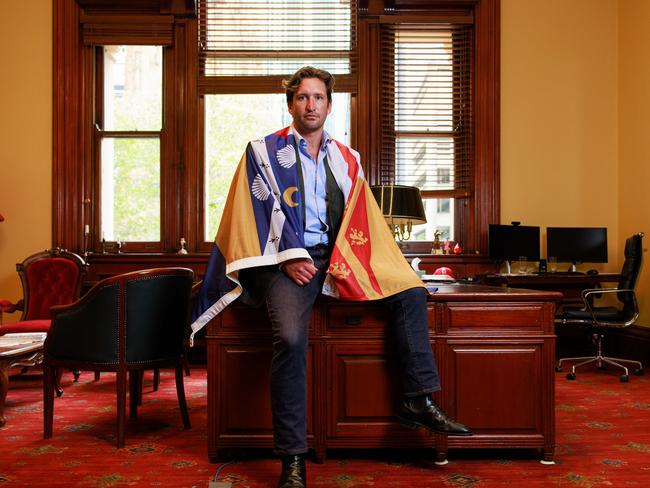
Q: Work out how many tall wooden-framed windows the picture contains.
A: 3